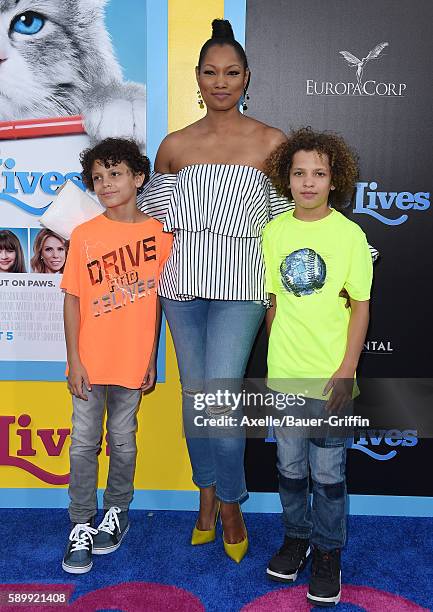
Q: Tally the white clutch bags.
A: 1